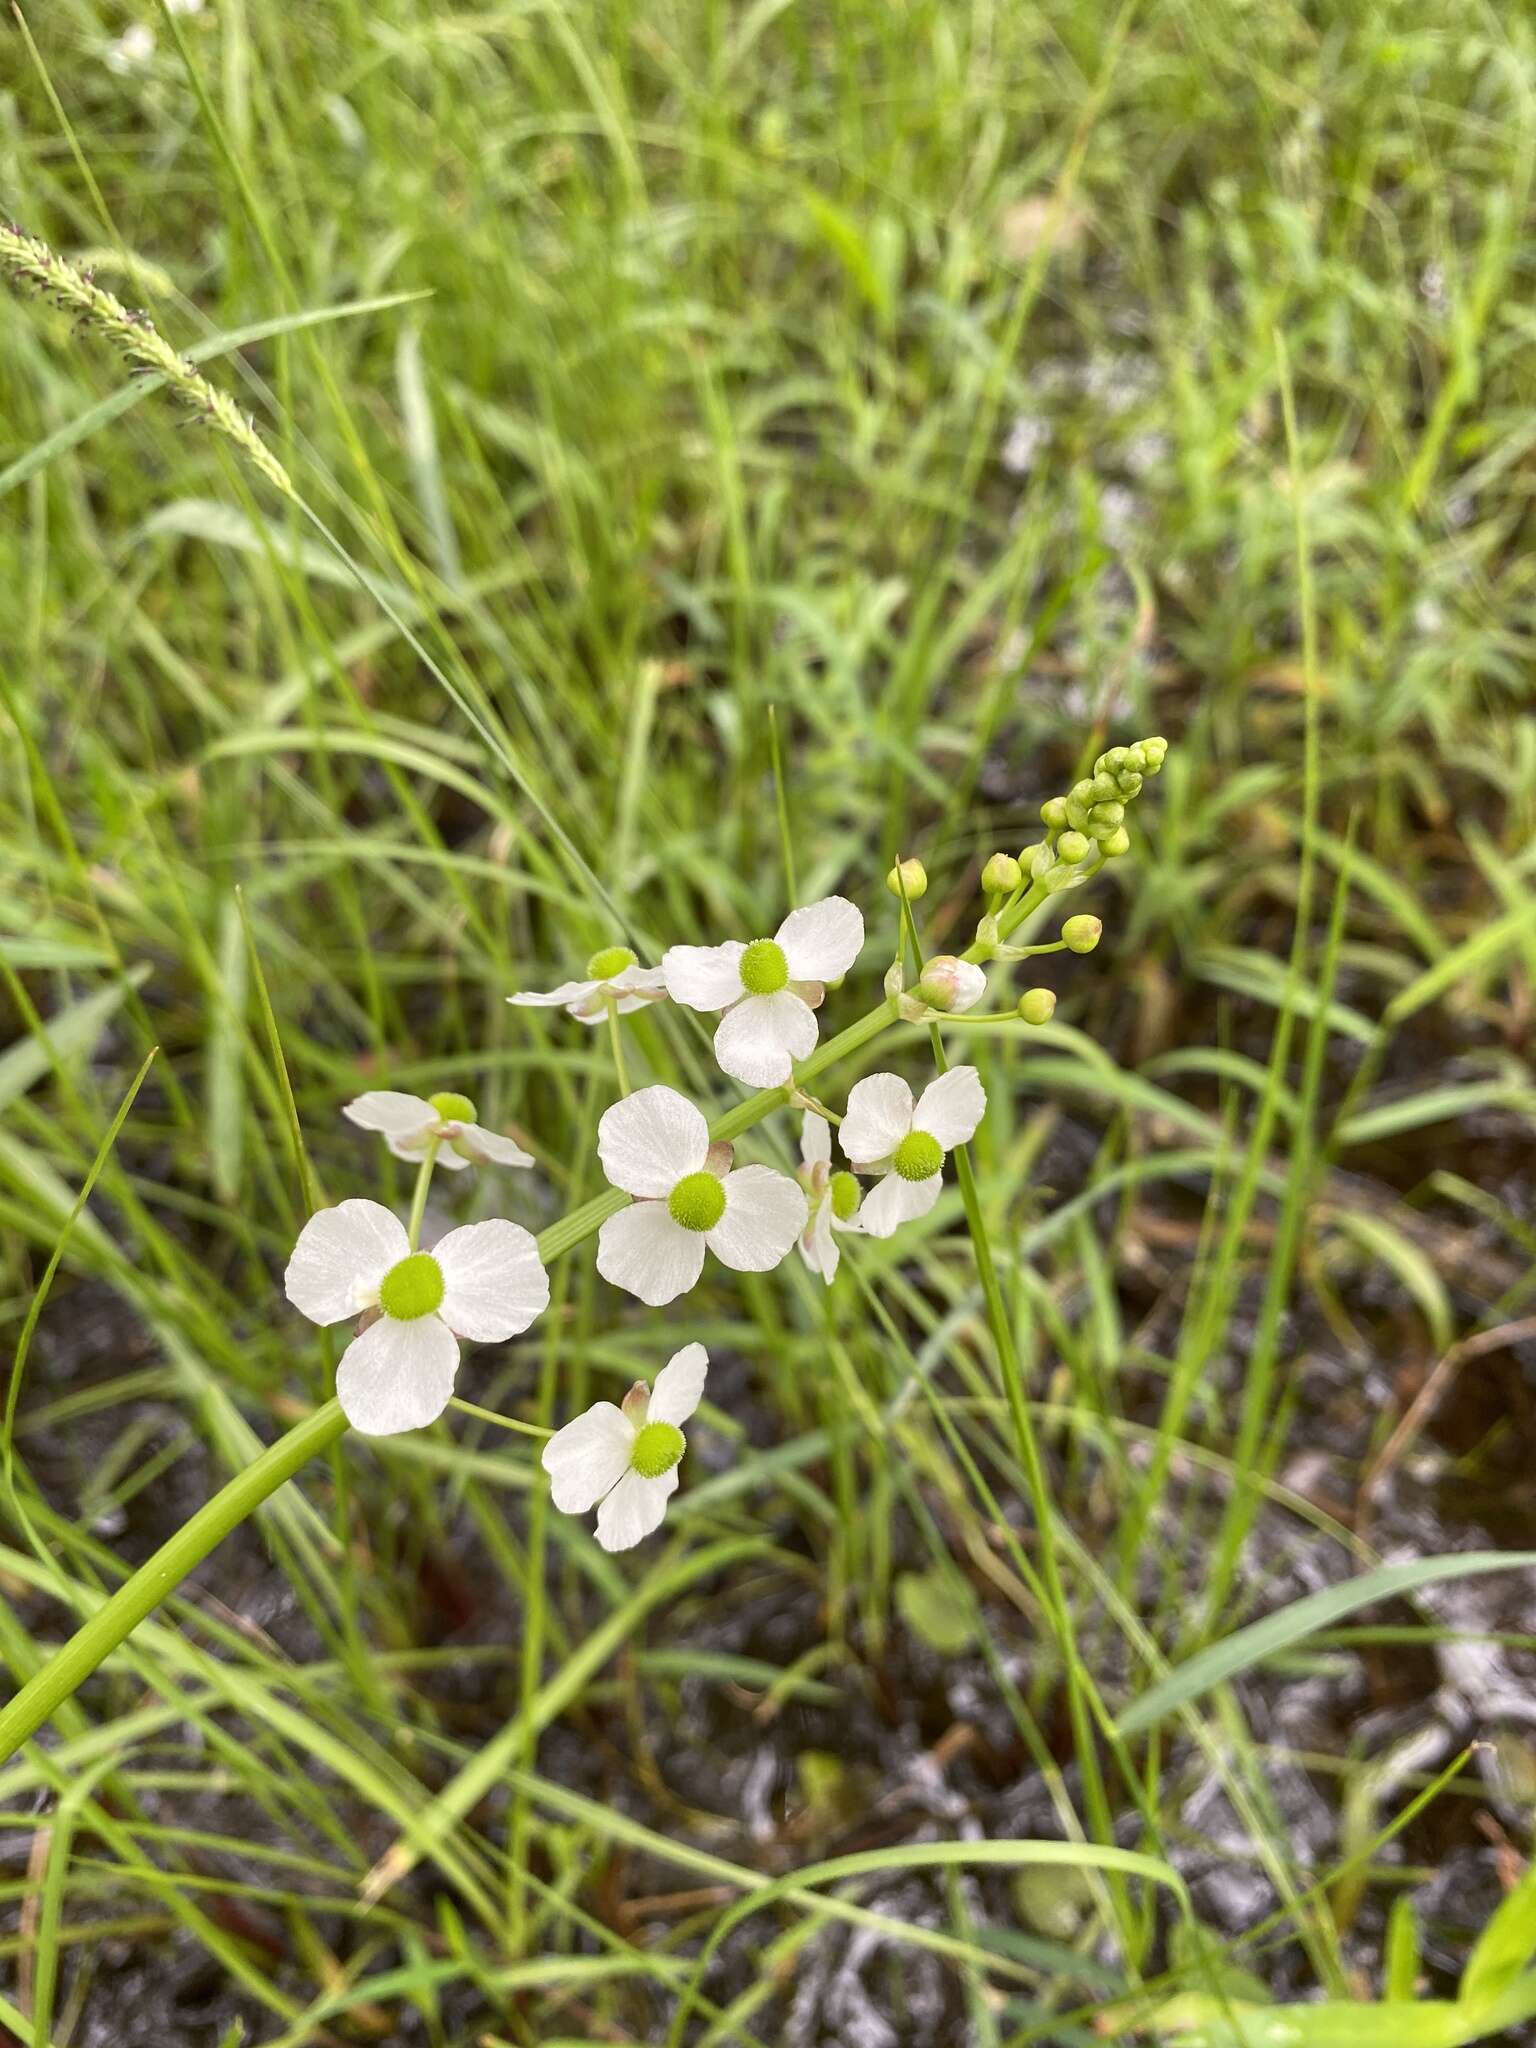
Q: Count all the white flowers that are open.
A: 8